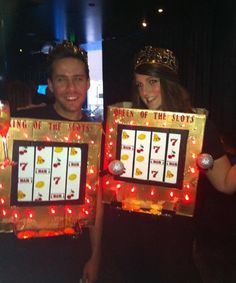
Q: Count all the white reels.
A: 8